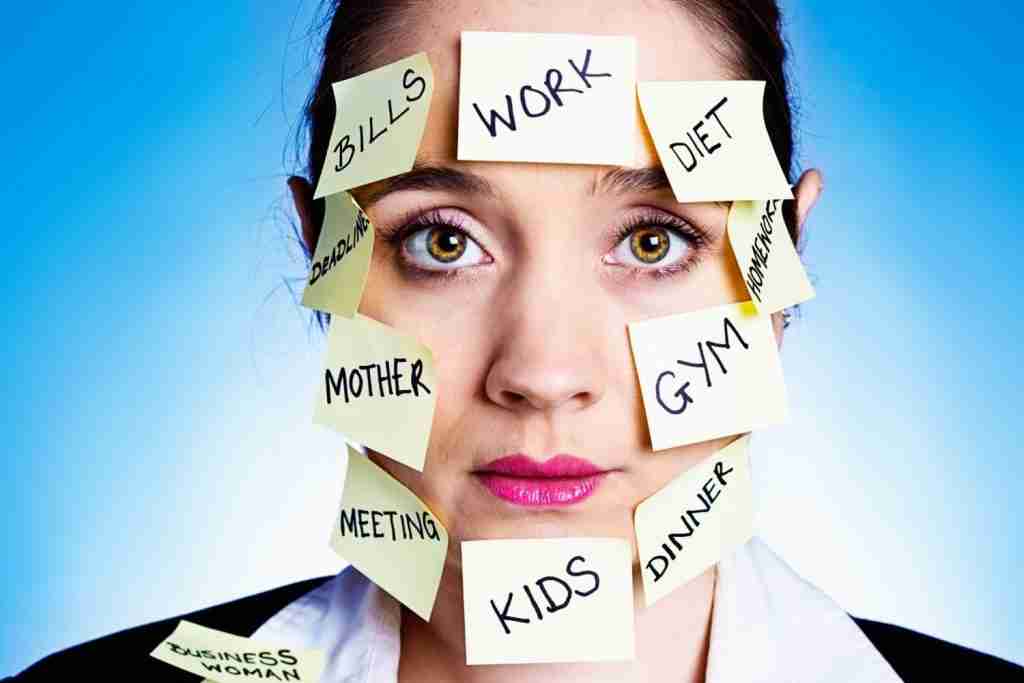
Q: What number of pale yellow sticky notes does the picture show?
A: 11